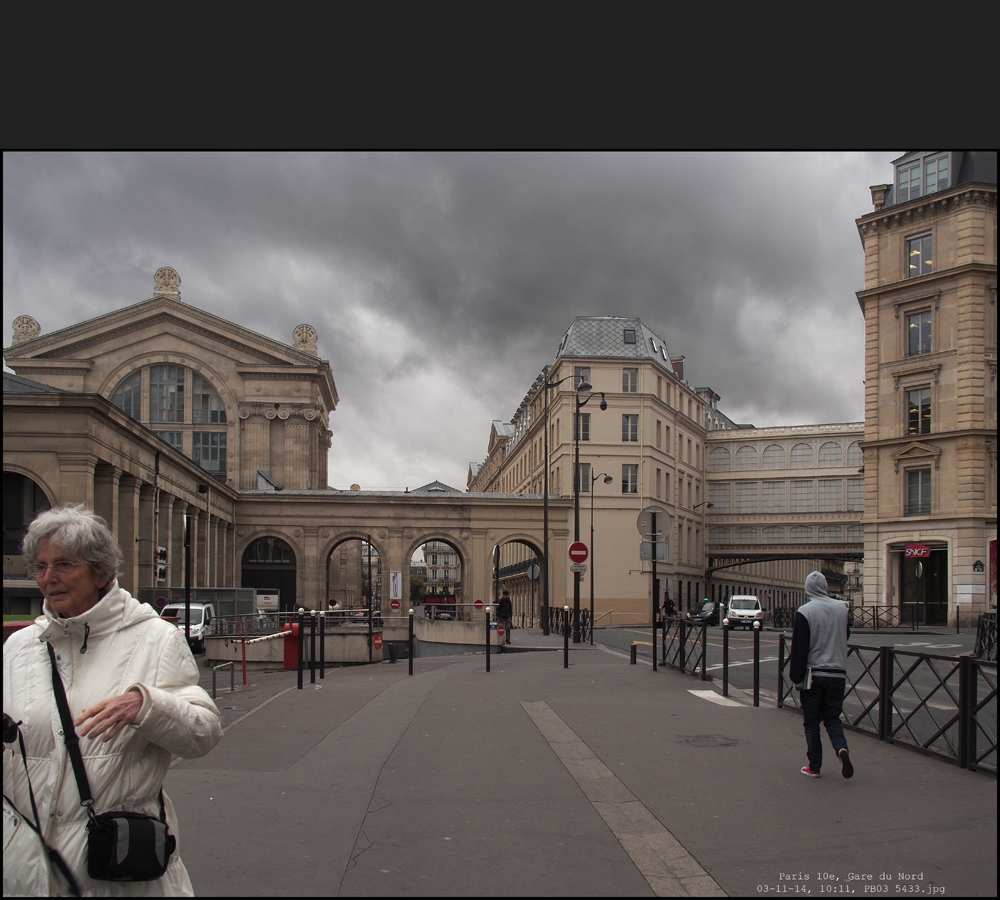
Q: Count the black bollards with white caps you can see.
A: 8